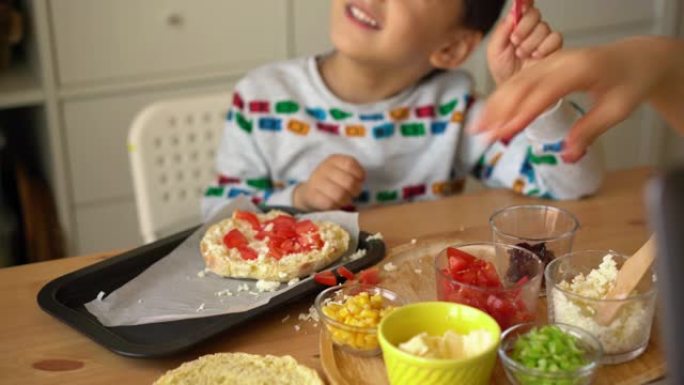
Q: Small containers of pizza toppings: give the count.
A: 6